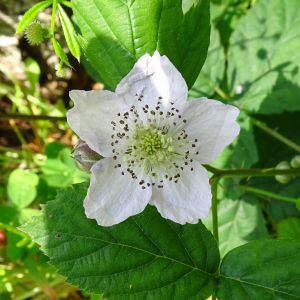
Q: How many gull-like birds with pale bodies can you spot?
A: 0